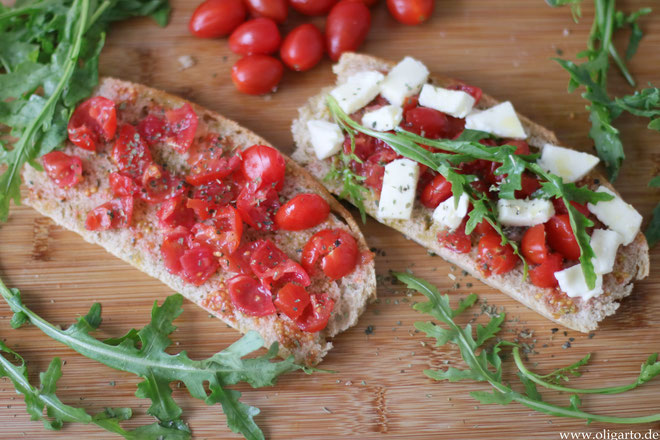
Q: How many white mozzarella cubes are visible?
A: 13